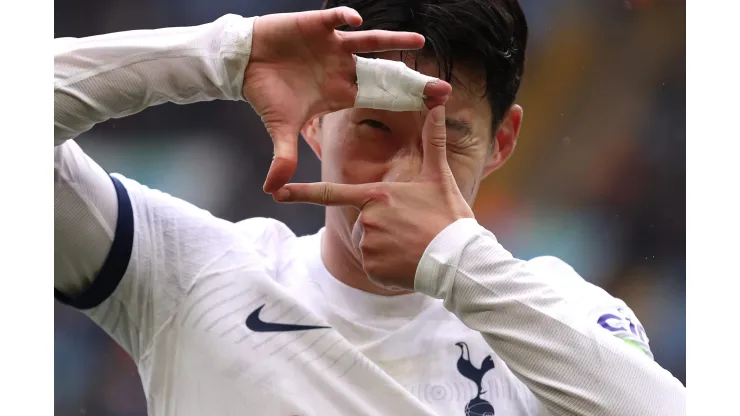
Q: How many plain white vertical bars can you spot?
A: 2